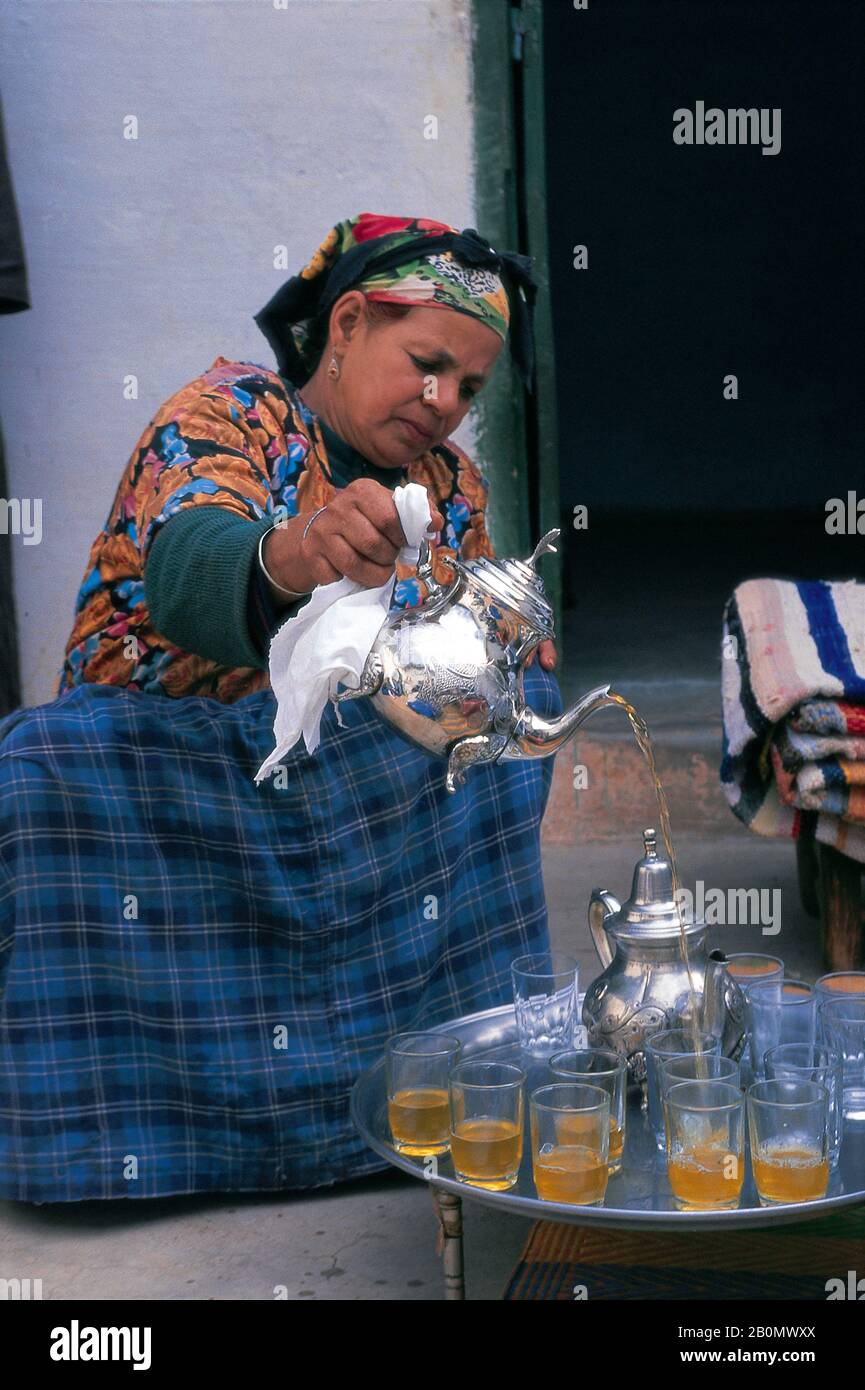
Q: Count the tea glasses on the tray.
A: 14